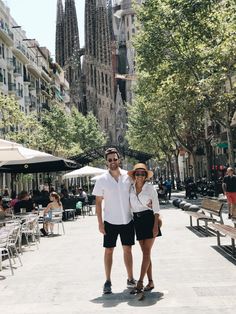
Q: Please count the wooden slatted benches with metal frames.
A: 2